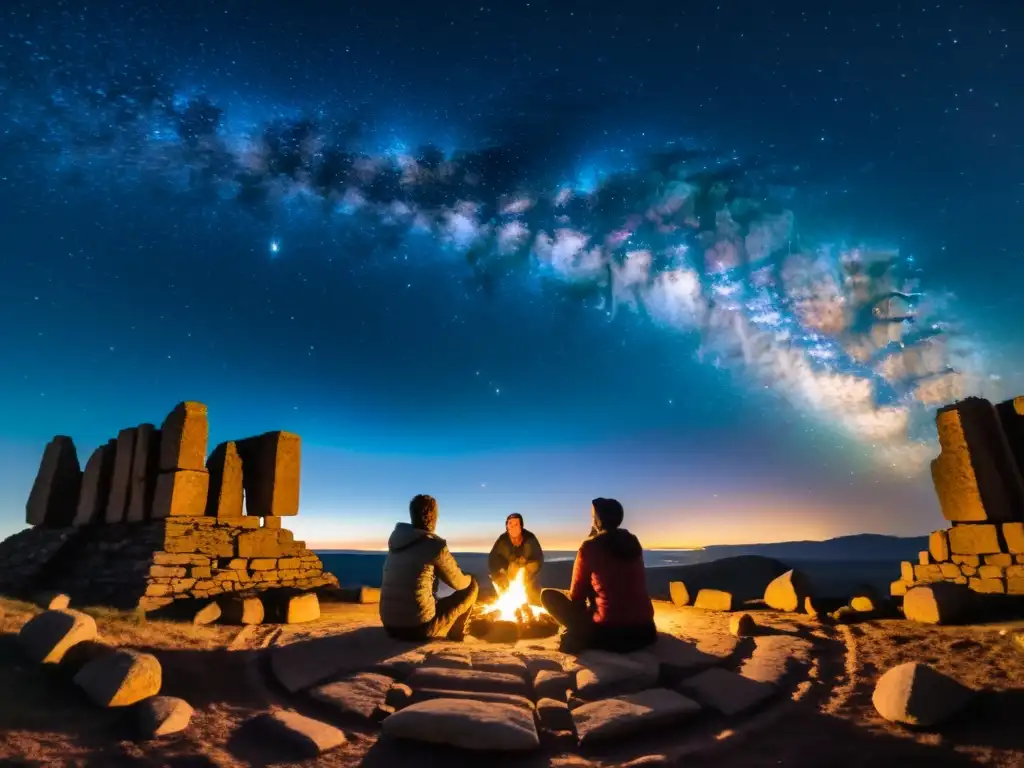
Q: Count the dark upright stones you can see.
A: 4